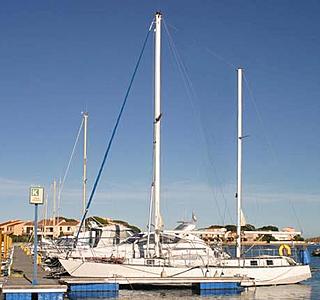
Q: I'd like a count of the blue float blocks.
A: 4